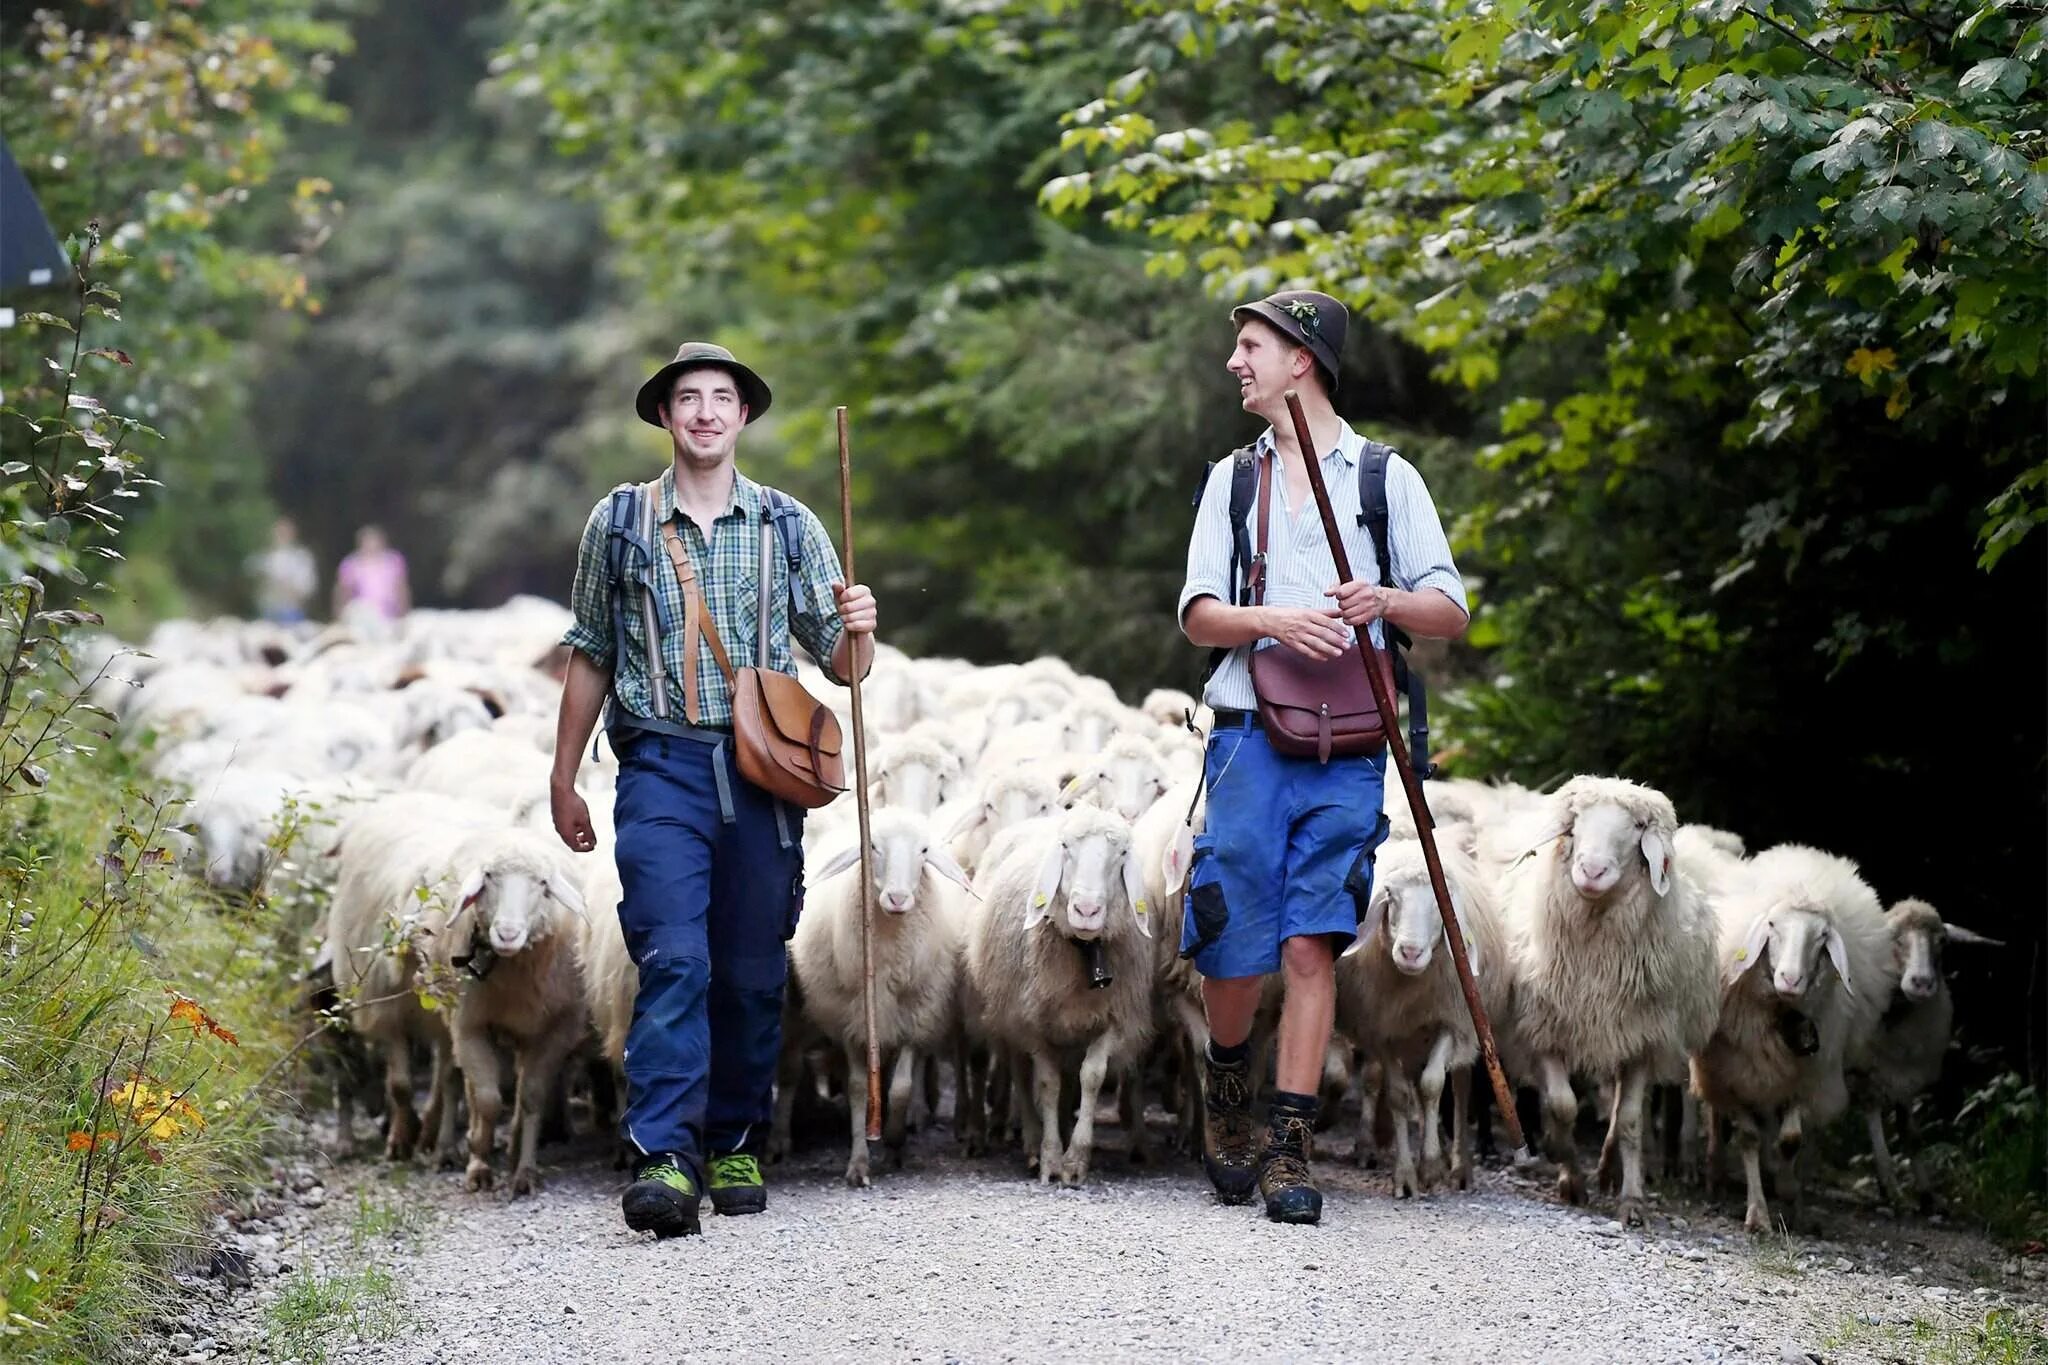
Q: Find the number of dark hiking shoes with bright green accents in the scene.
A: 2